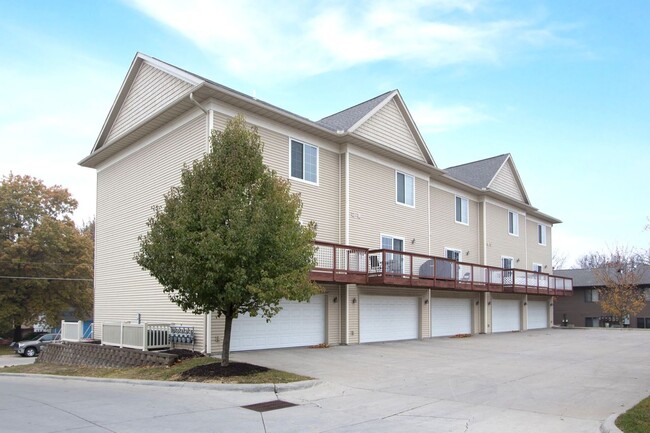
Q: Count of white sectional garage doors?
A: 5